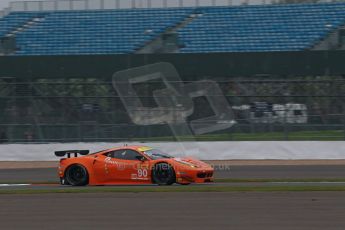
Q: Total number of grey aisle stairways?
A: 3